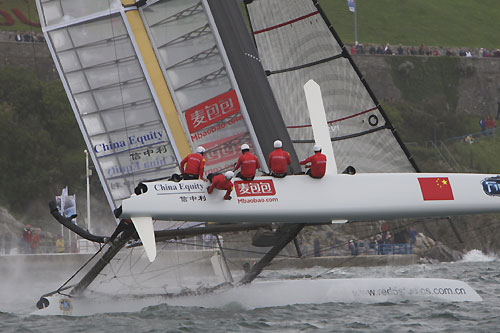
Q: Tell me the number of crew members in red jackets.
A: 5